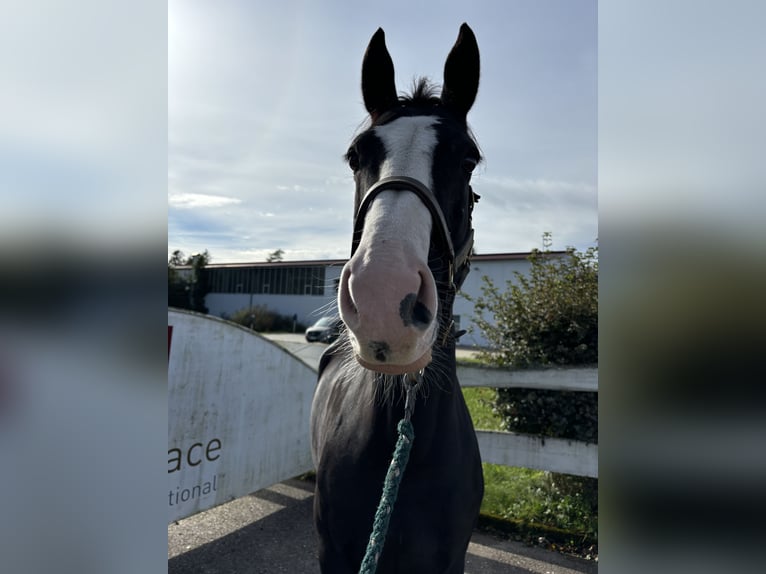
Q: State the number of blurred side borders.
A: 2